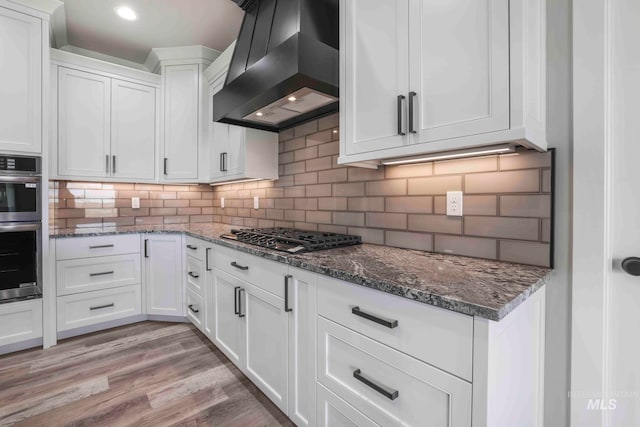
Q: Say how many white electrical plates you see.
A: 4